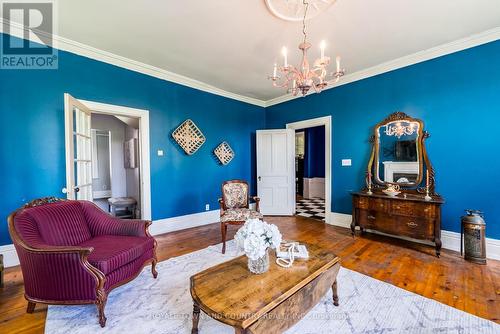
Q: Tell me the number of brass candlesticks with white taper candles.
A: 2